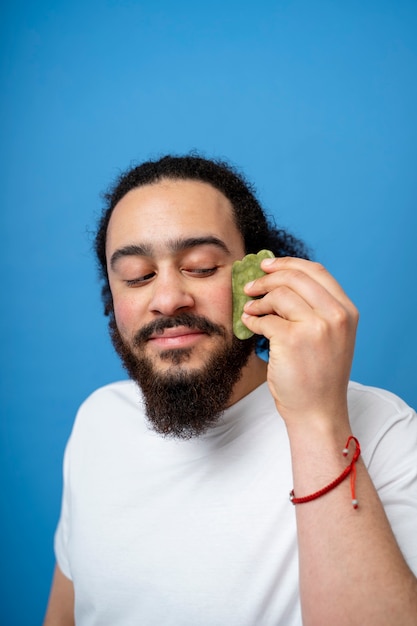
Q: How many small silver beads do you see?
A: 2